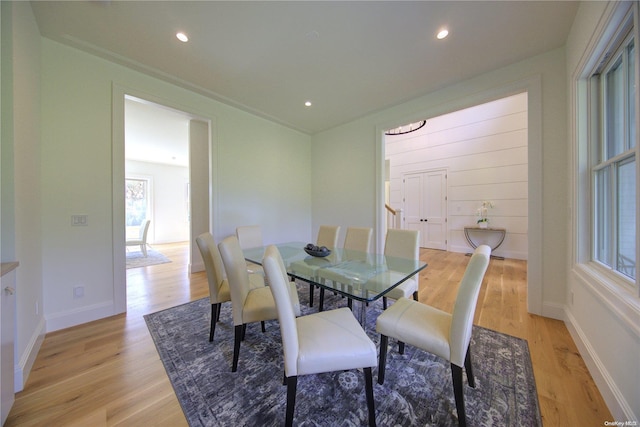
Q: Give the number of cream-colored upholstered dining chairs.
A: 8